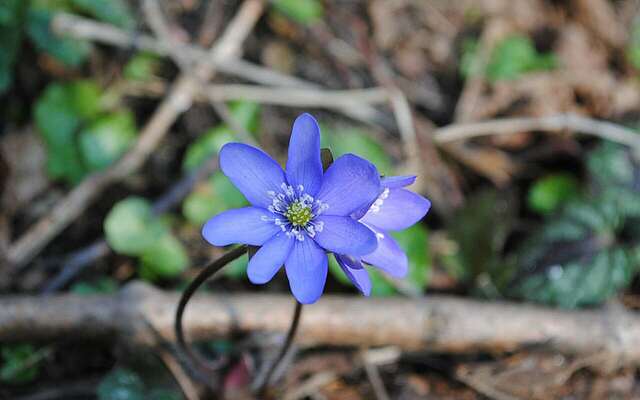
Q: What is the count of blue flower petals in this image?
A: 11